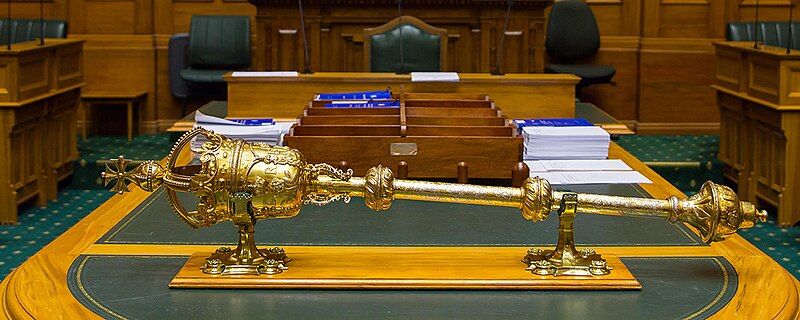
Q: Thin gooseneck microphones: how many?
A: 7